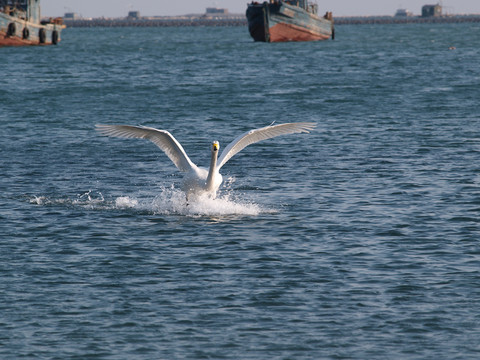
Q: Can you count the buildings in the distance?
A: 5